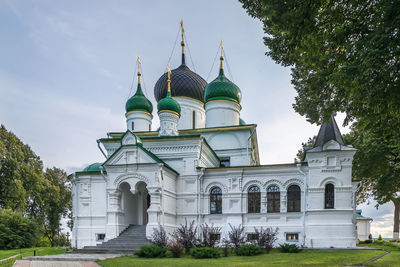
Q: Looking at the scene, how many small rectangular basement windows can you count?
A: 4